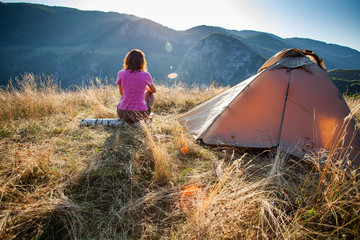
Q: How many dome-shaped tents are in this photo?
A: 1